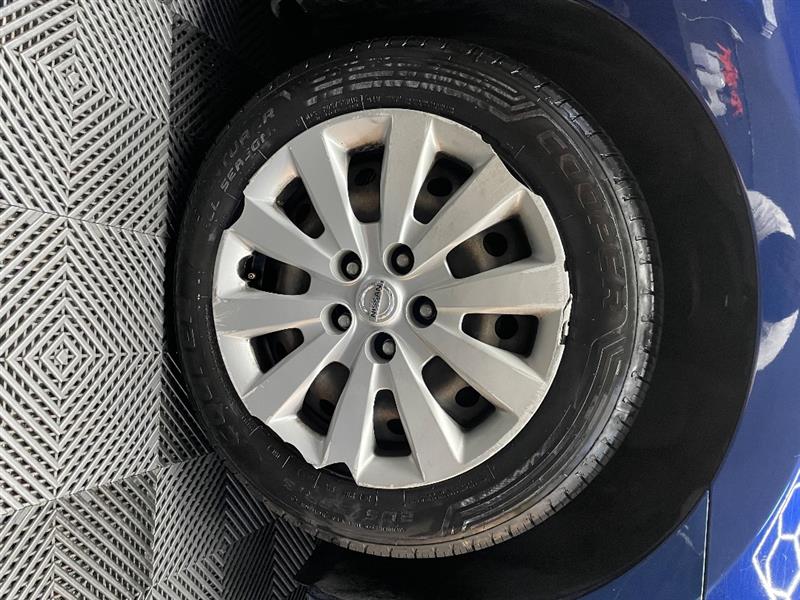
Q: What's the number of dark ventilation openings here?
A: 10